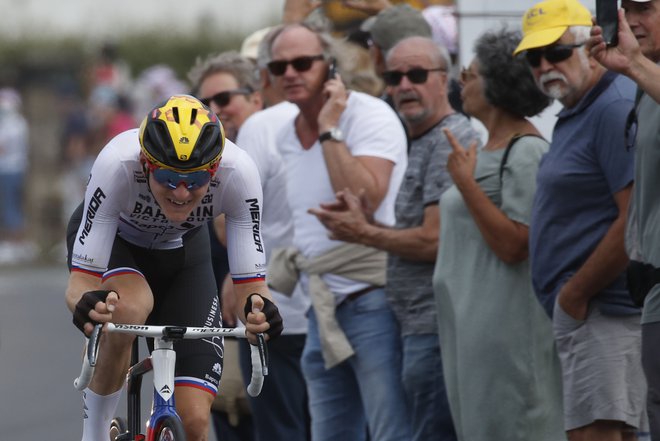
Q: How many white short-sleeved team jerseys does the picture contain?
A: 1